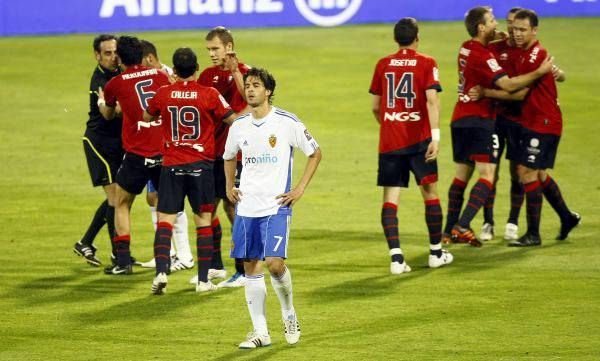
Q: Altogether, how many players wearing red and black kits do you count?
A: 7